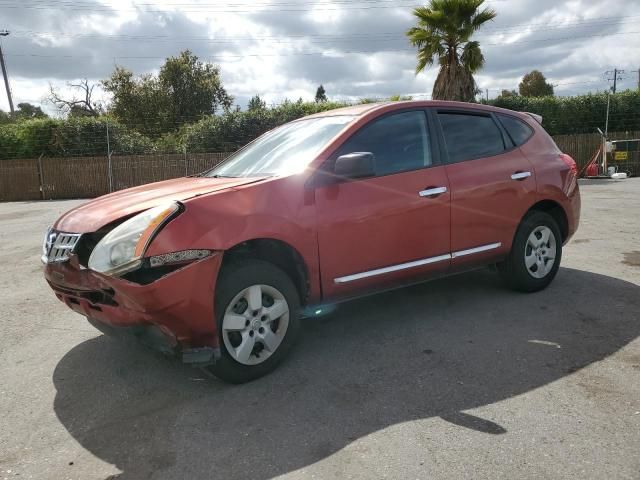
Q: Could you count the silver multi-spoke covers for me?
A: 2